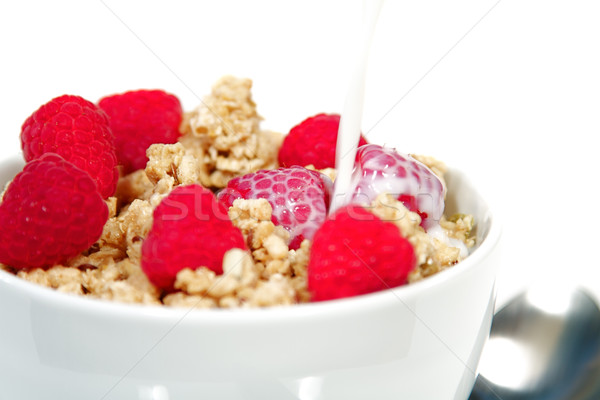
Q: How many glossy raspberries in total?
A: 2